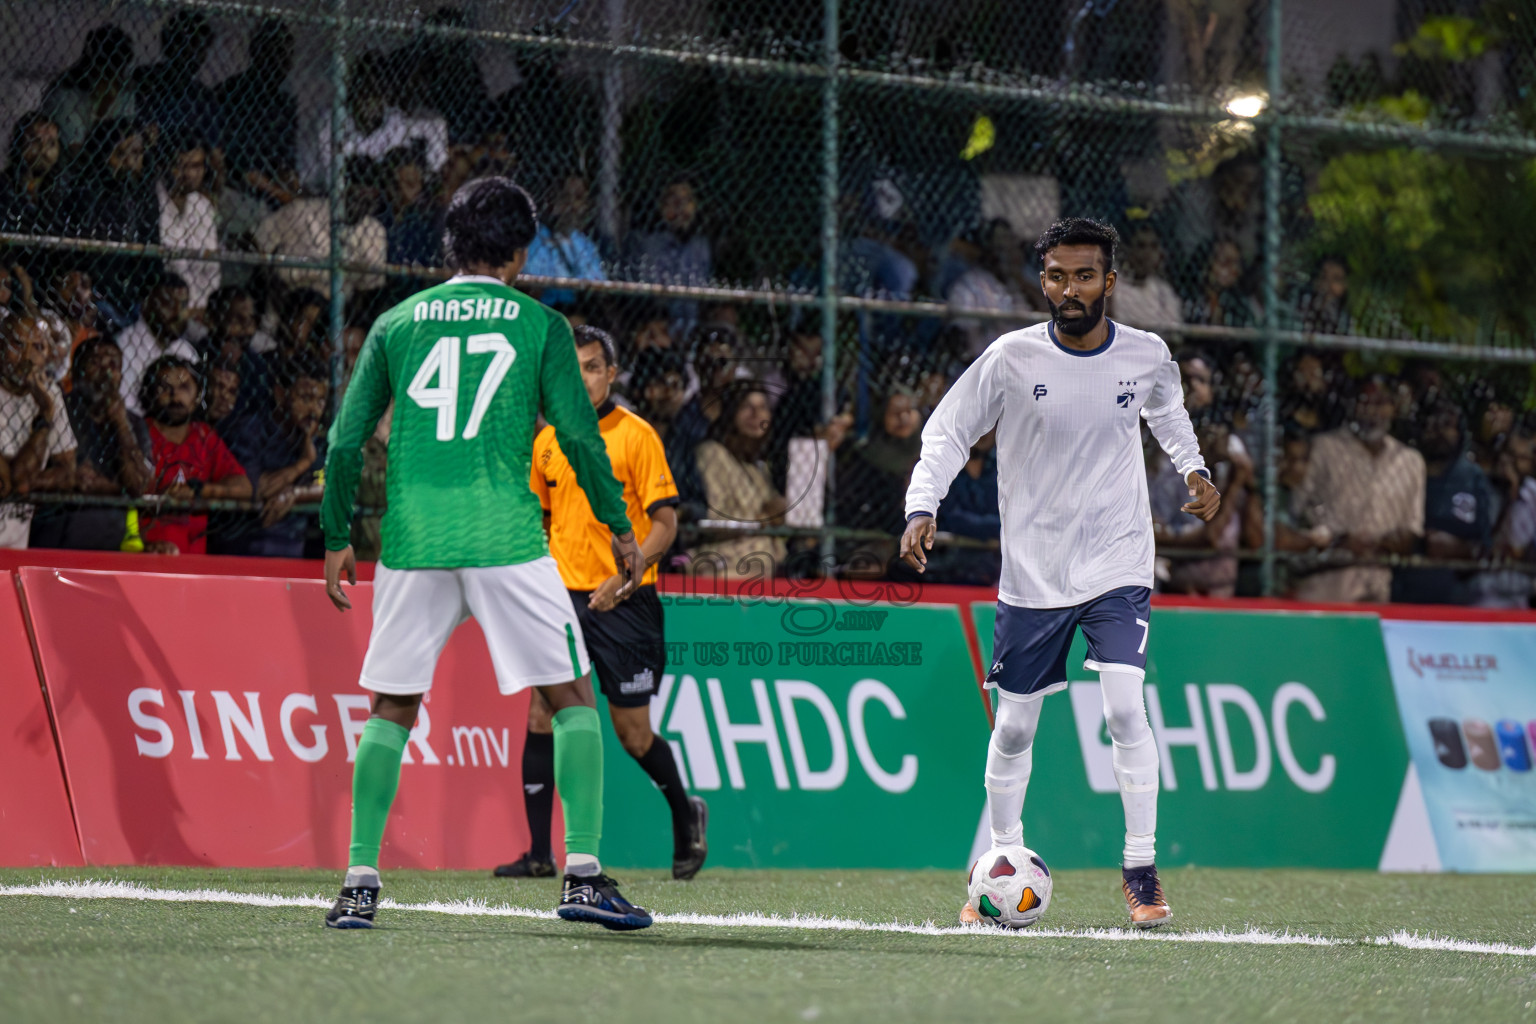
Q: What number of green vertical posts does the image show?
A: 3